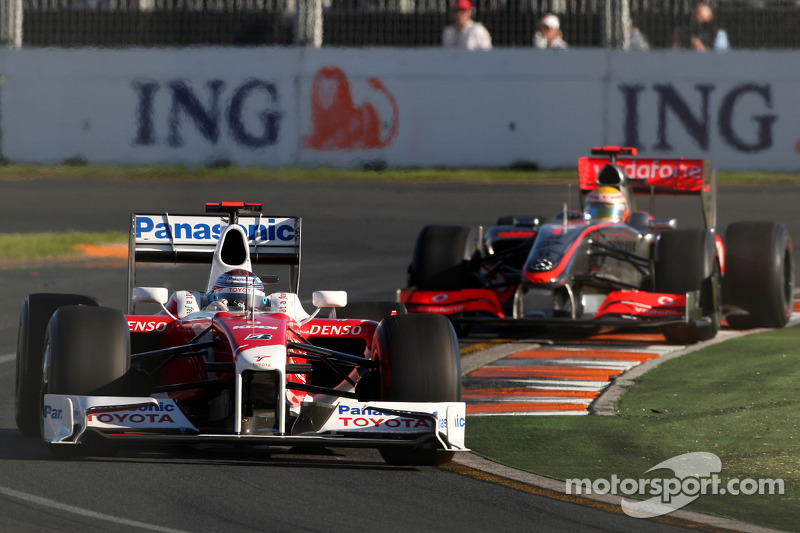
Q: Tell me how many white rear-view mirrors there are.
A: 2